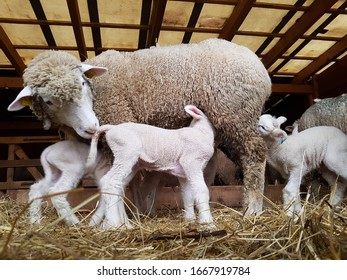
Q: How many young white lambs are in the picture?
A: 3